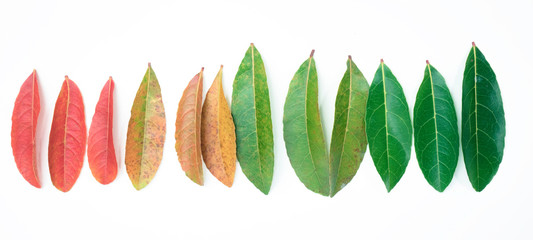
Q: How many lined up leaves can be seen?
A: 12